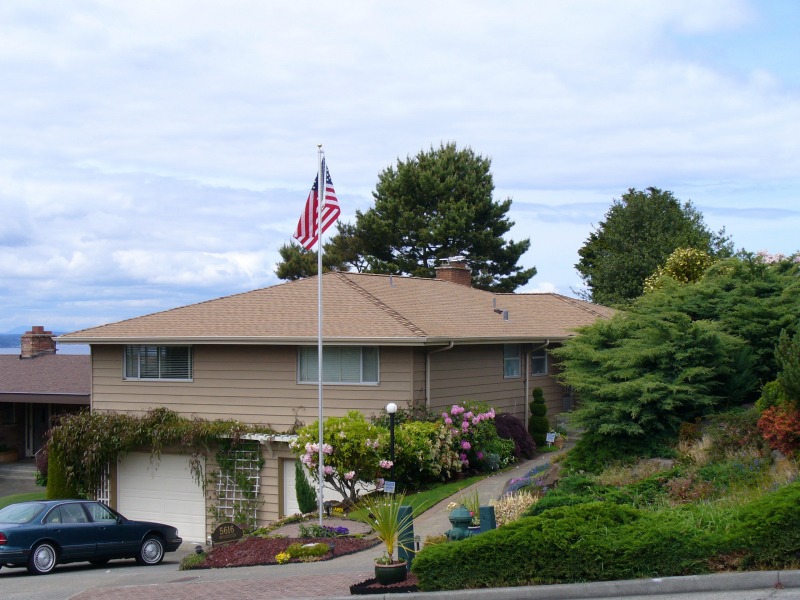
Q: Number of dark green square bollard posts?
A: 2